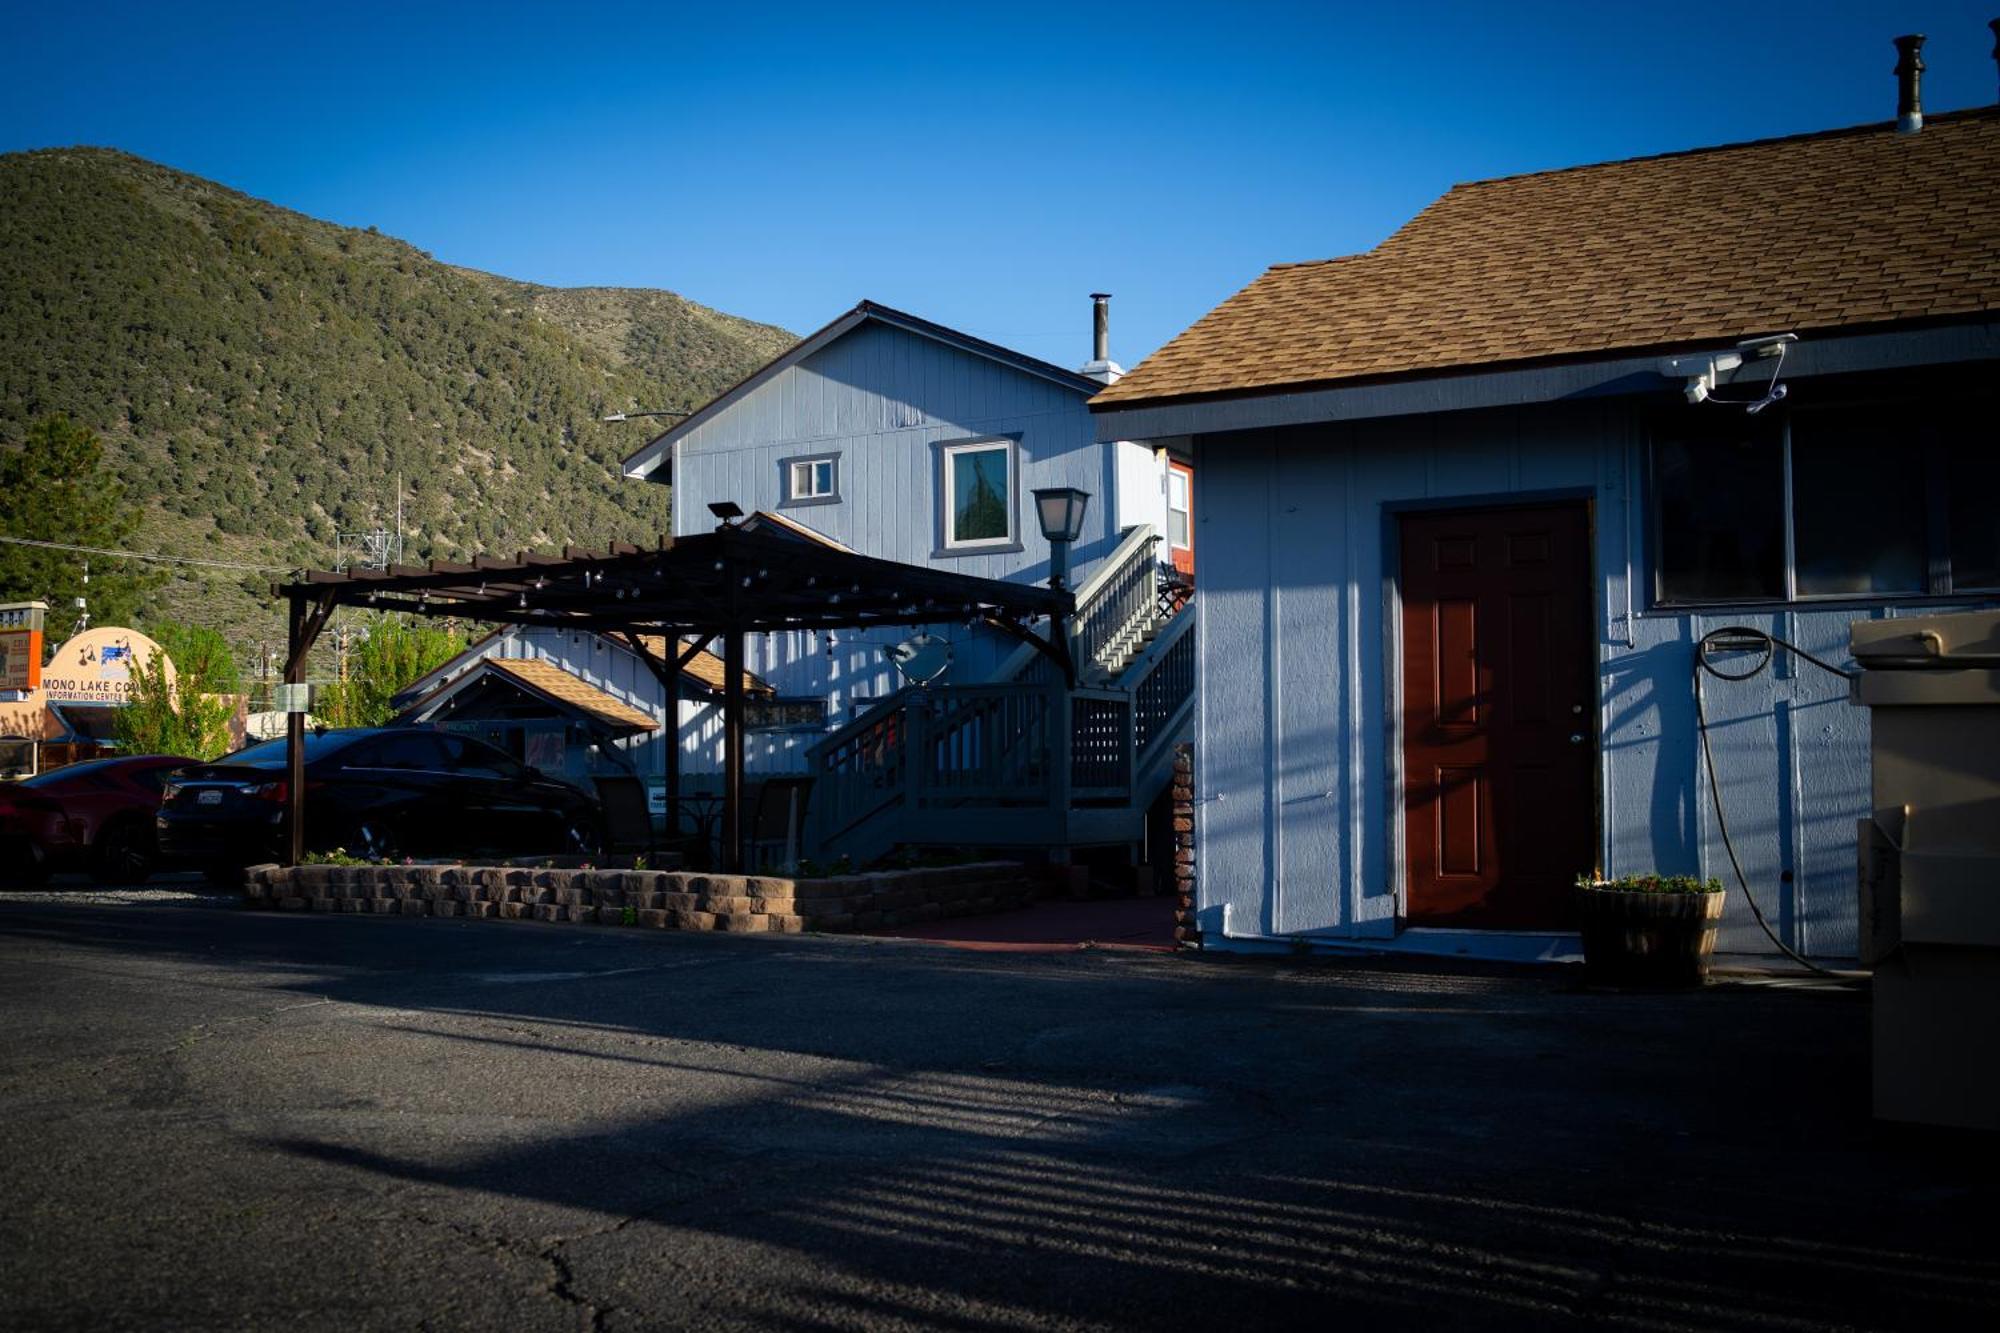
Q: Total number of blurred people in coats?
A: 0